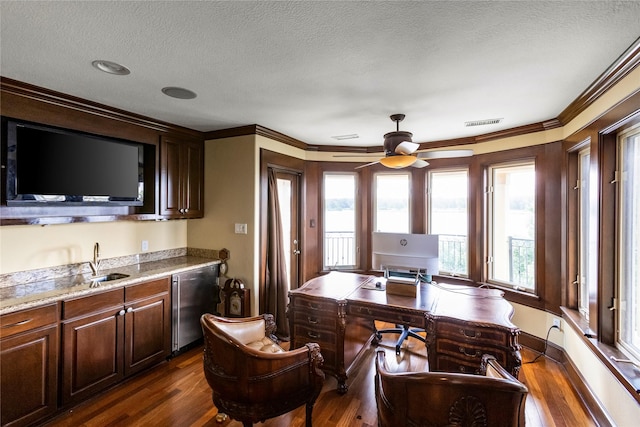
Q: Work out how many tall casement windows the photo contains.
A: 6